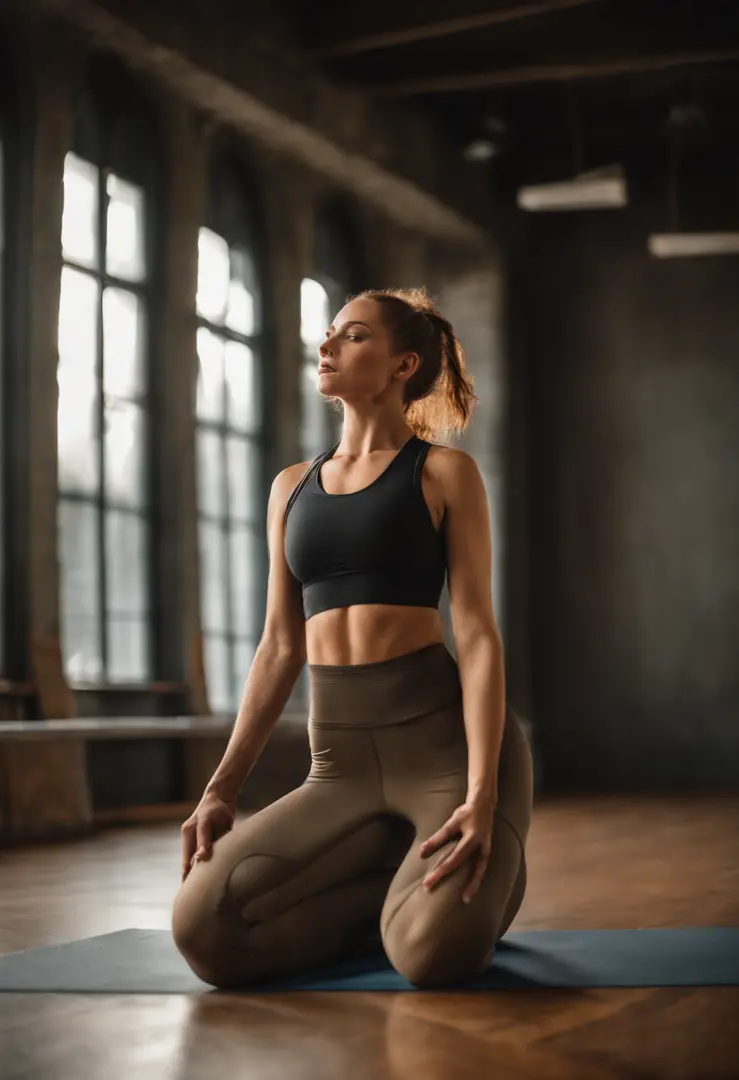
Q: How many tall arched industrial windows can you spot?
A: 3